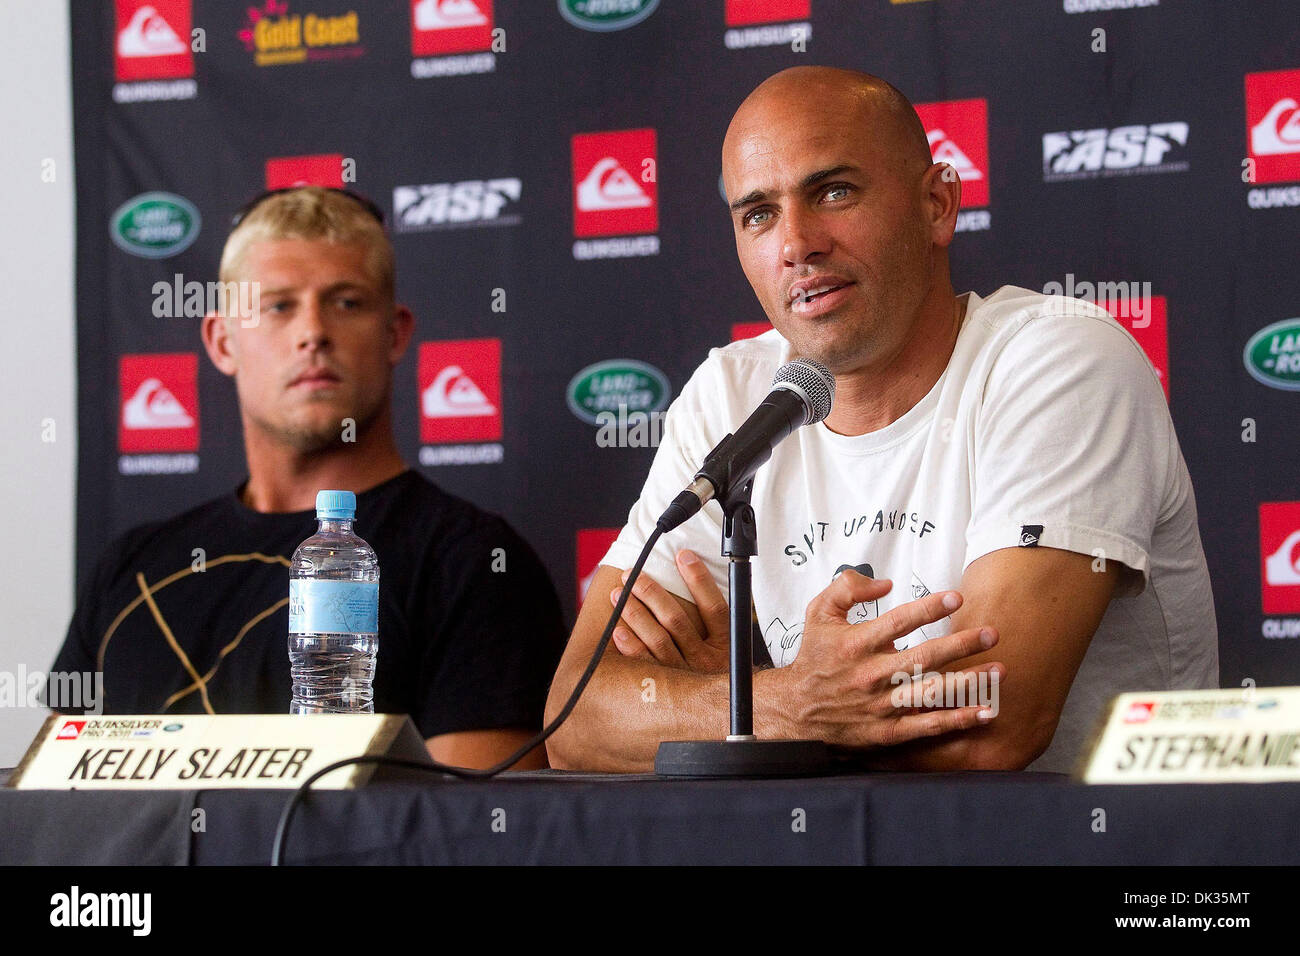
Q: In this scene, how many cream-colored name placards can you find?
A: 2